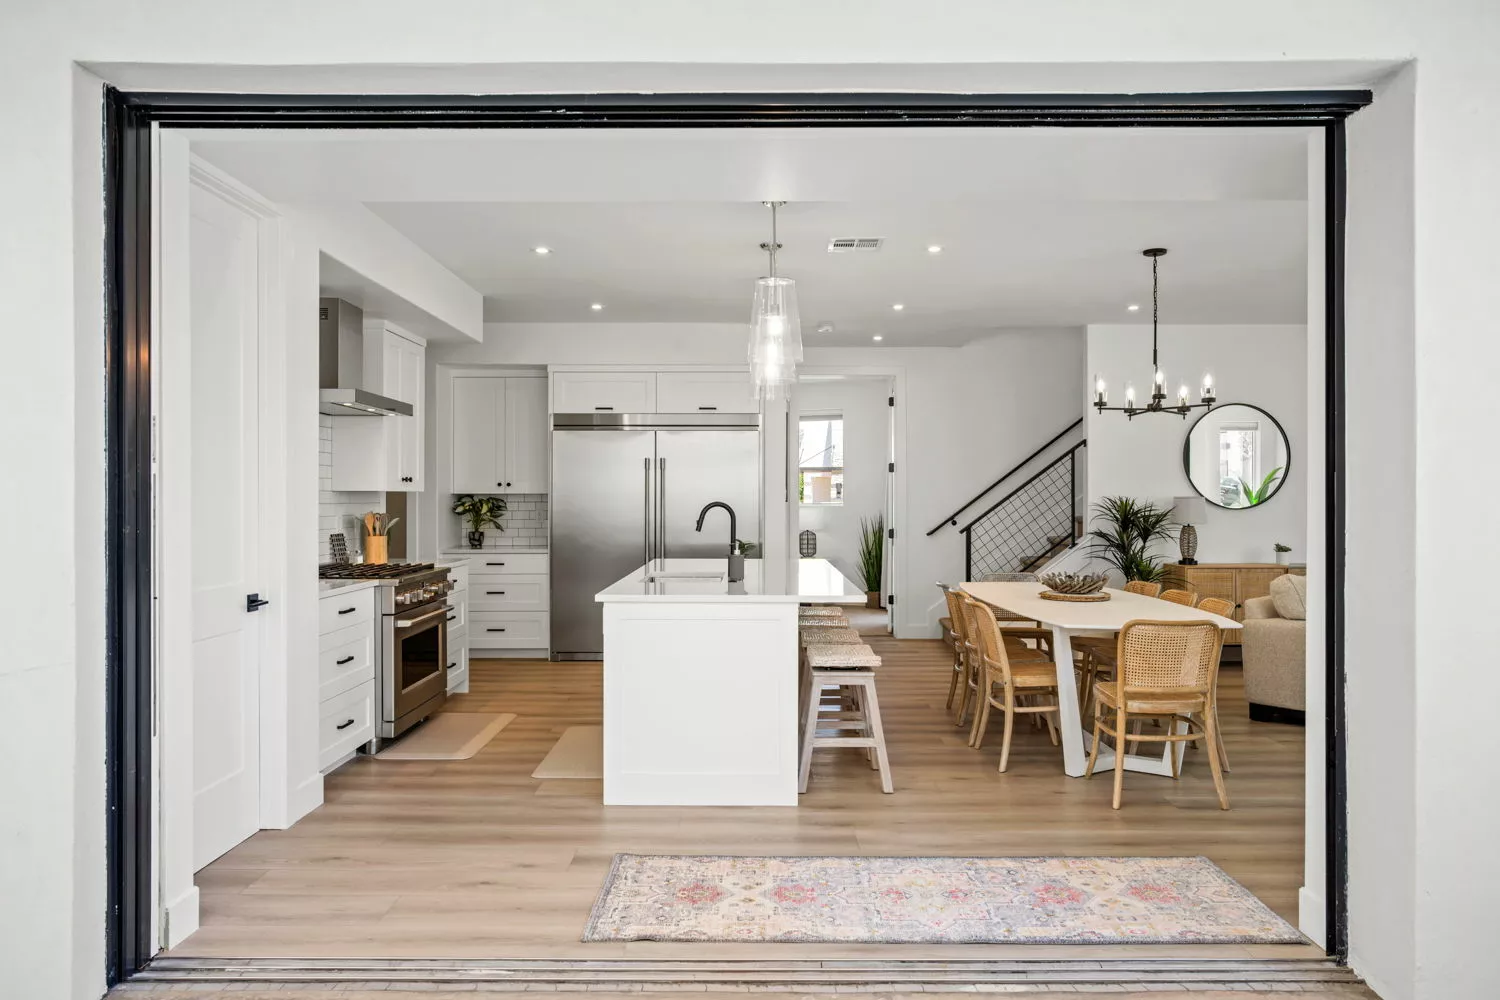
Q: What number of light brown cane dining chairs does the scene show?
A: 8